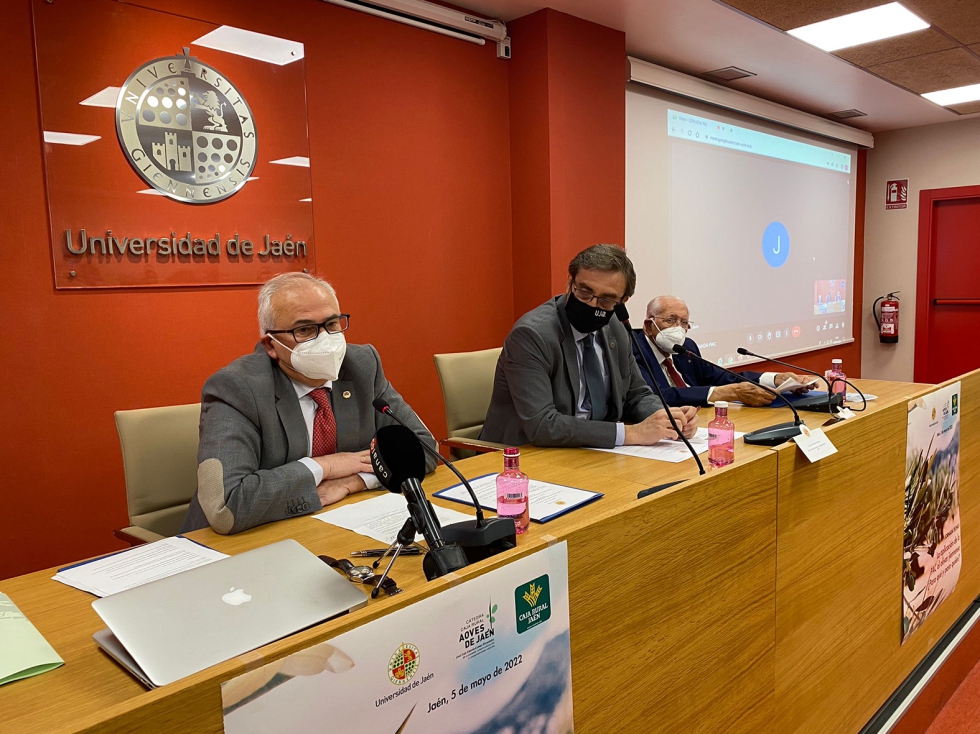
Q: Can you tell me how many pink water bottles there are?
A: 3